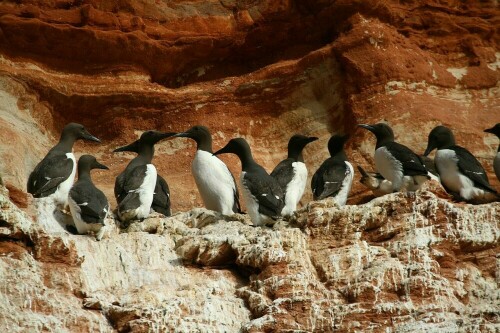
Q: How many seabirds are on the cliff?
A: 12